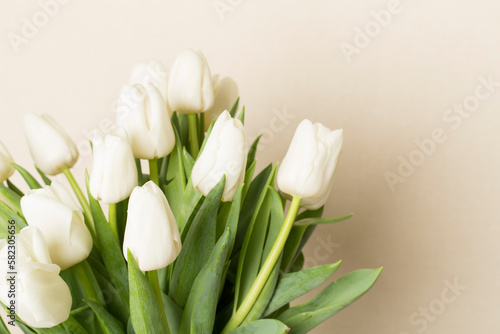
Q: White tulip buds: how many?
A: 12